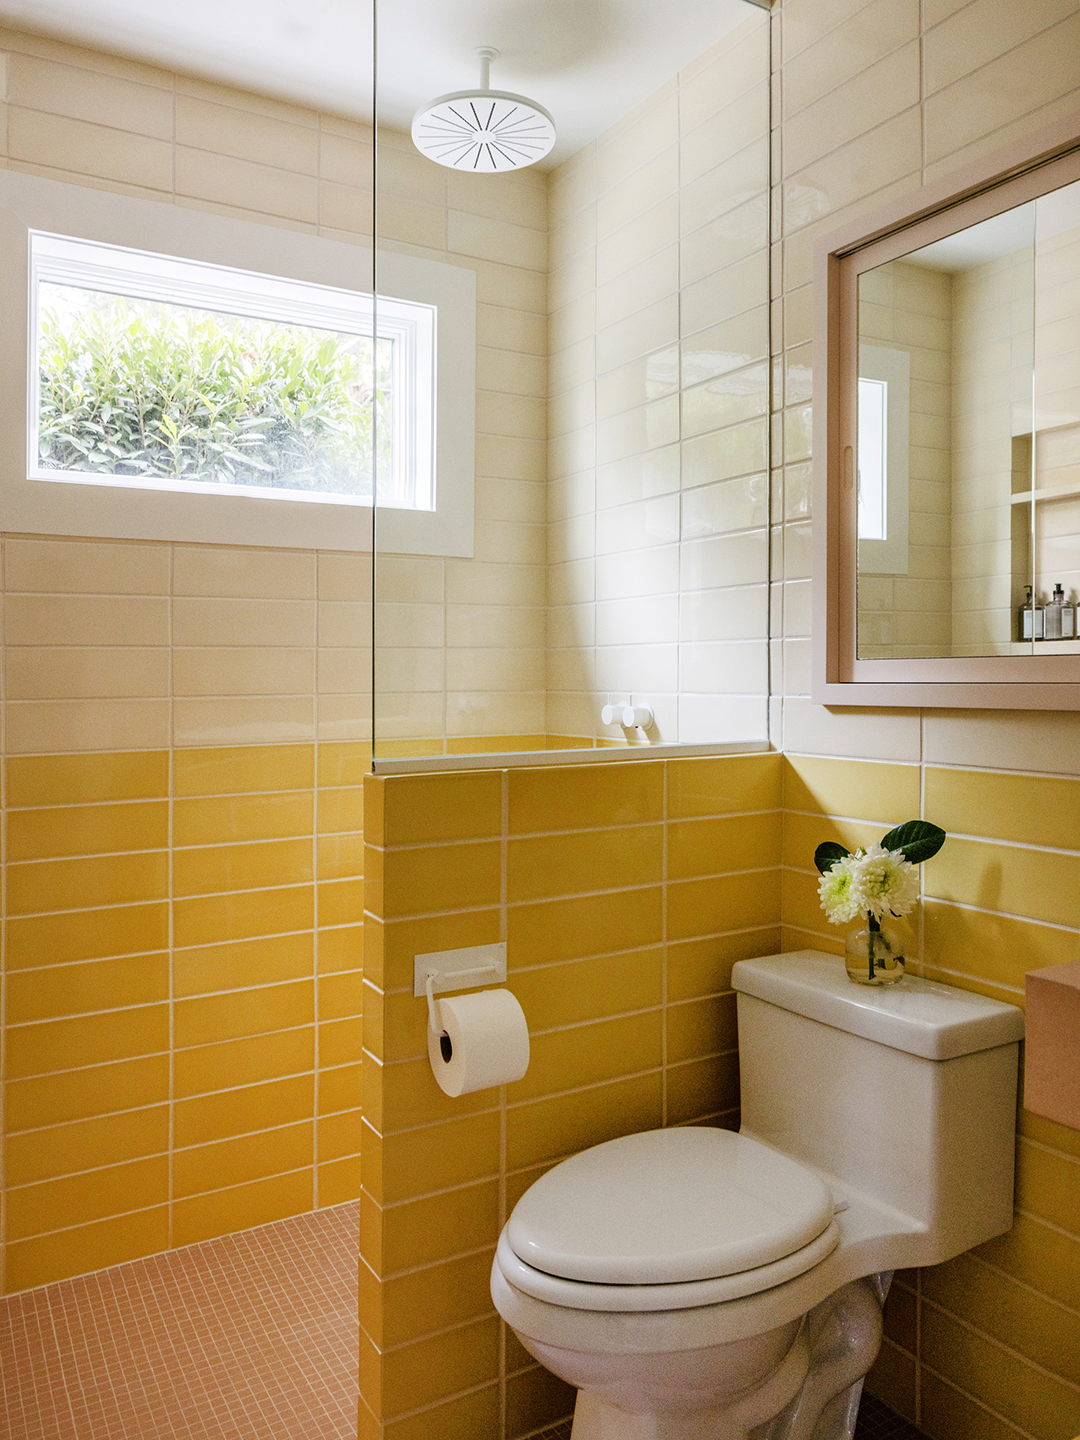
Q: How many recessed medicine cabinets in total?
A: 1